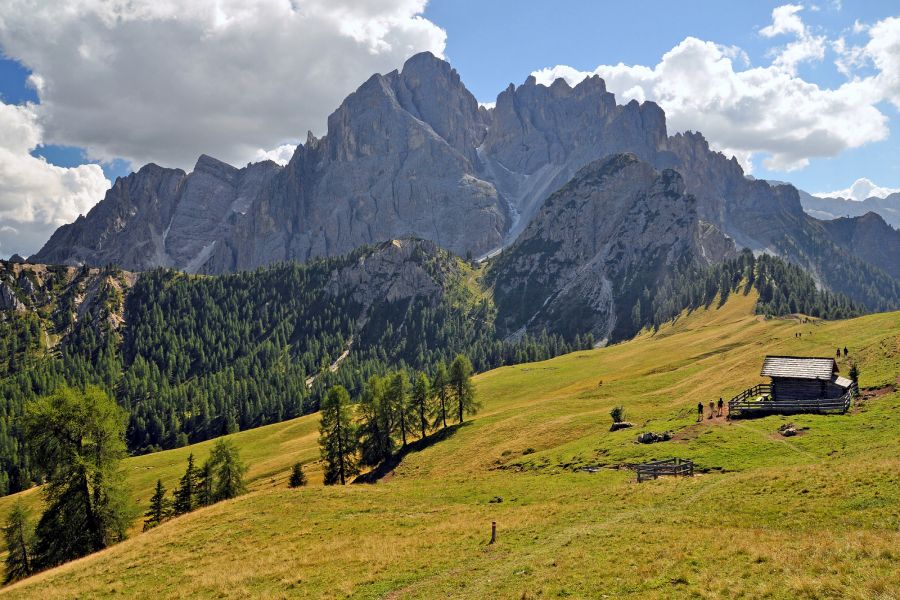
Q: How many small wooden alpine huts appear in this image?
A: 1